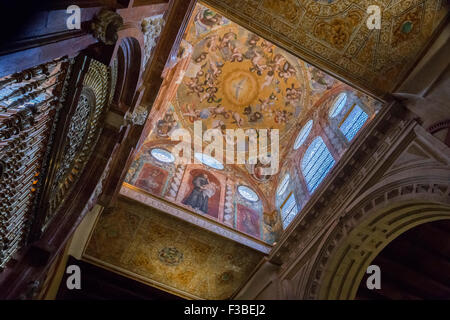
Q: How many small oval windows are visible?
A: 6